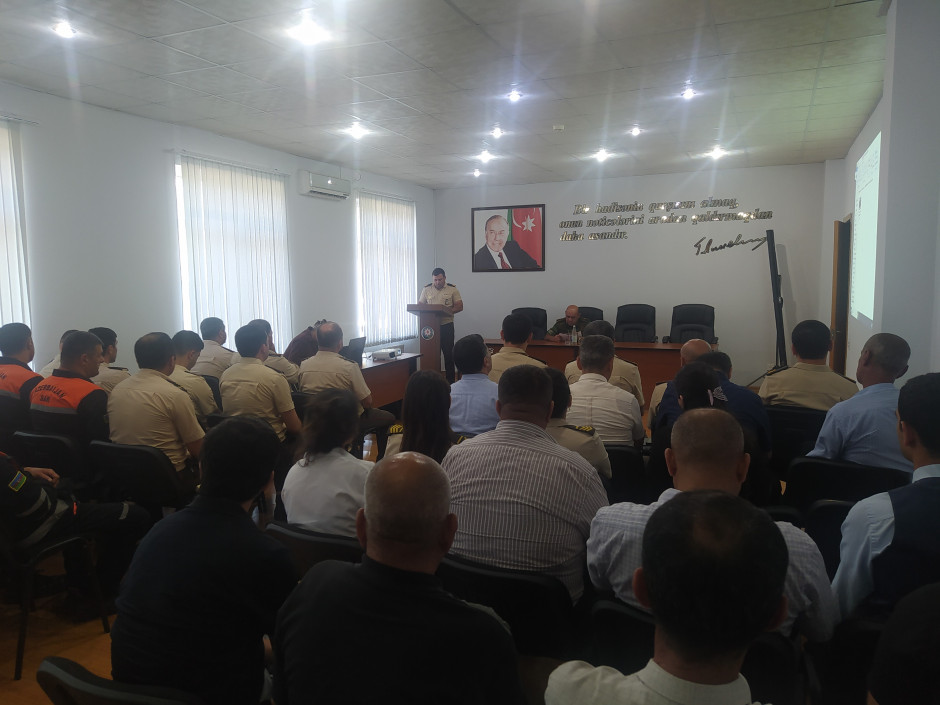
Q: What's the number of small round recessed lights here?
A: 11